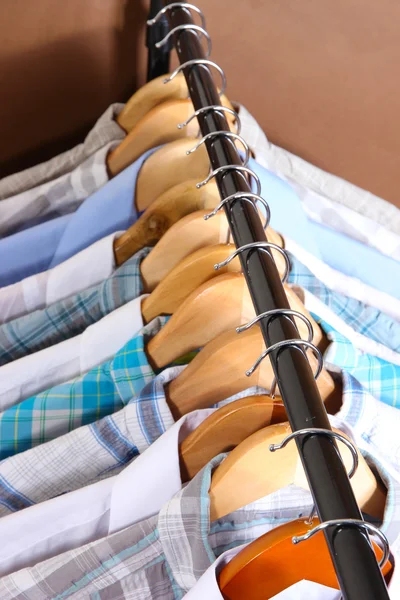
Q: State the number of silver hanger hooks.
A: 12